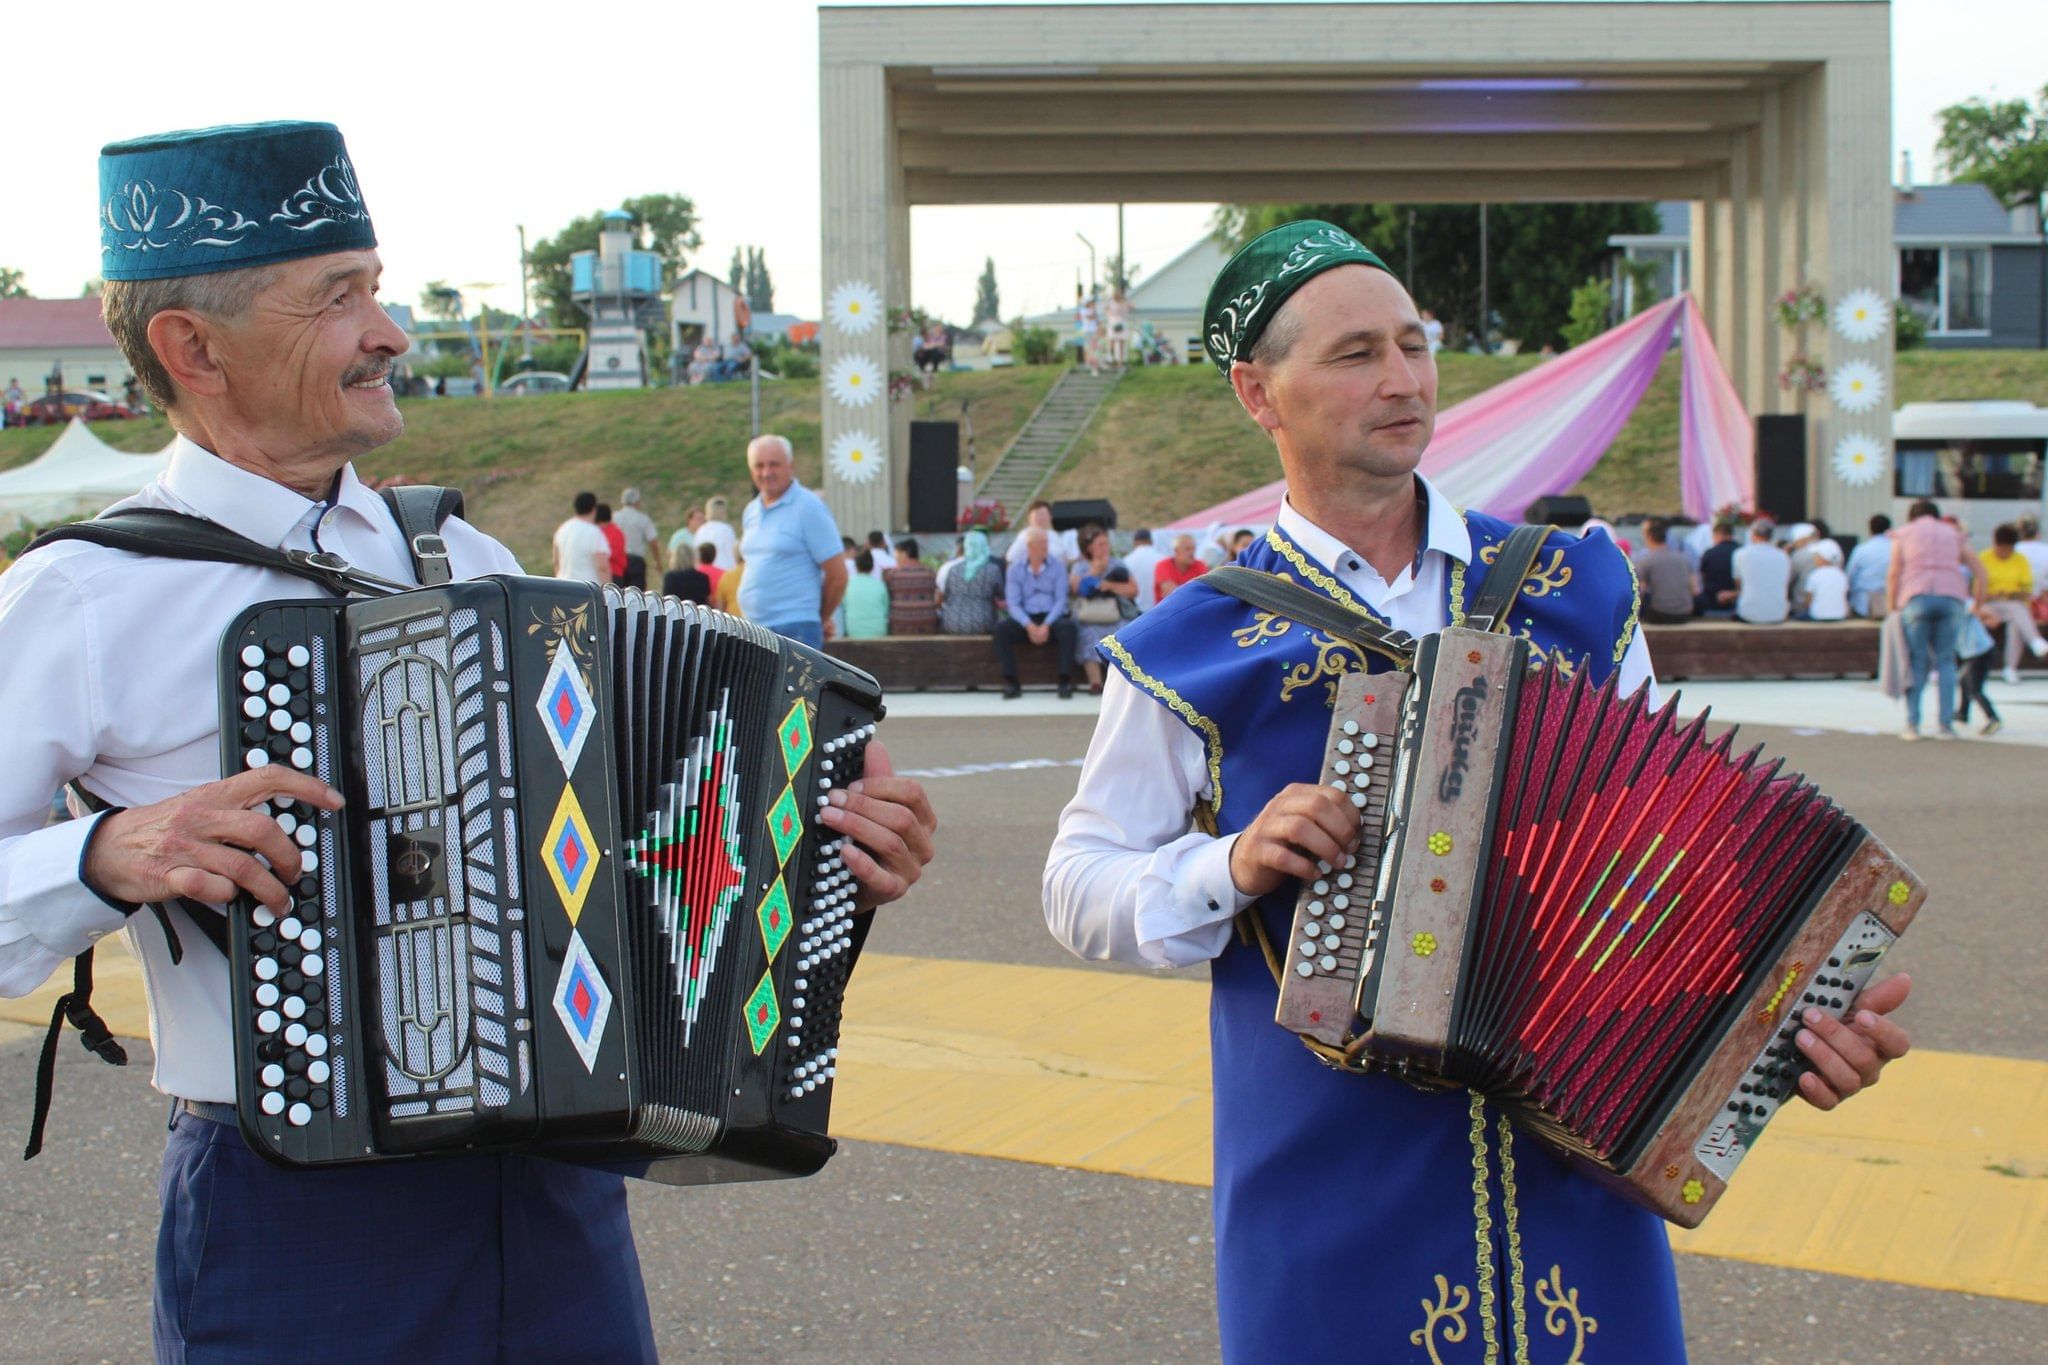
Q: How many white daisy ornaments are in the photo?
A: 6